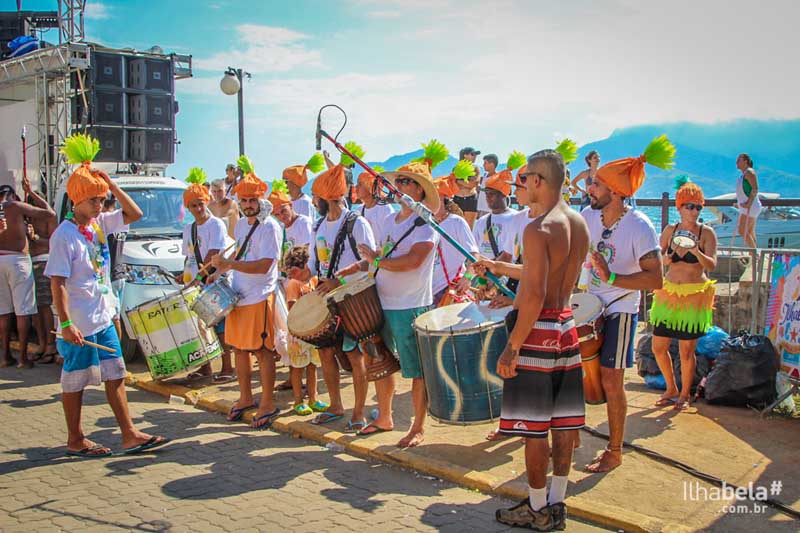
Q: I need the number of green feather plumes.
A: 13